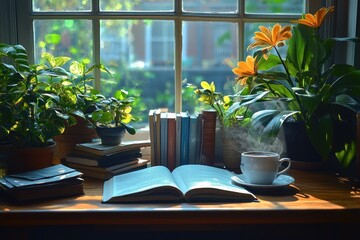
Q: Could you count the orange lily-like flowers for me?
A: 3